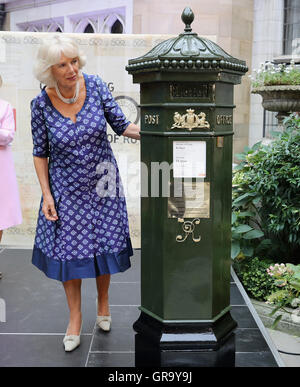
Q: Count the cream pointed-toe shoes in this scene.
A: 2